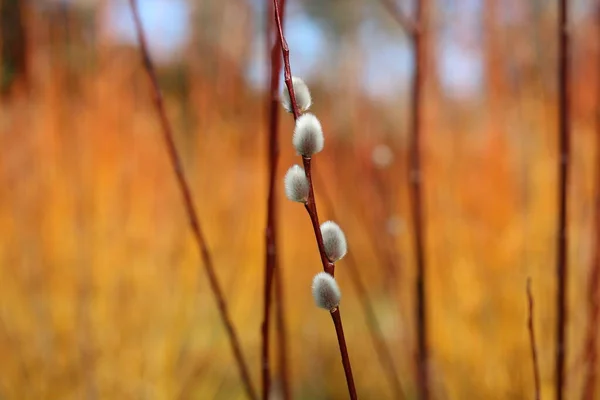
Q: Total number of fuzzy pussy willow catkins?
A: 5